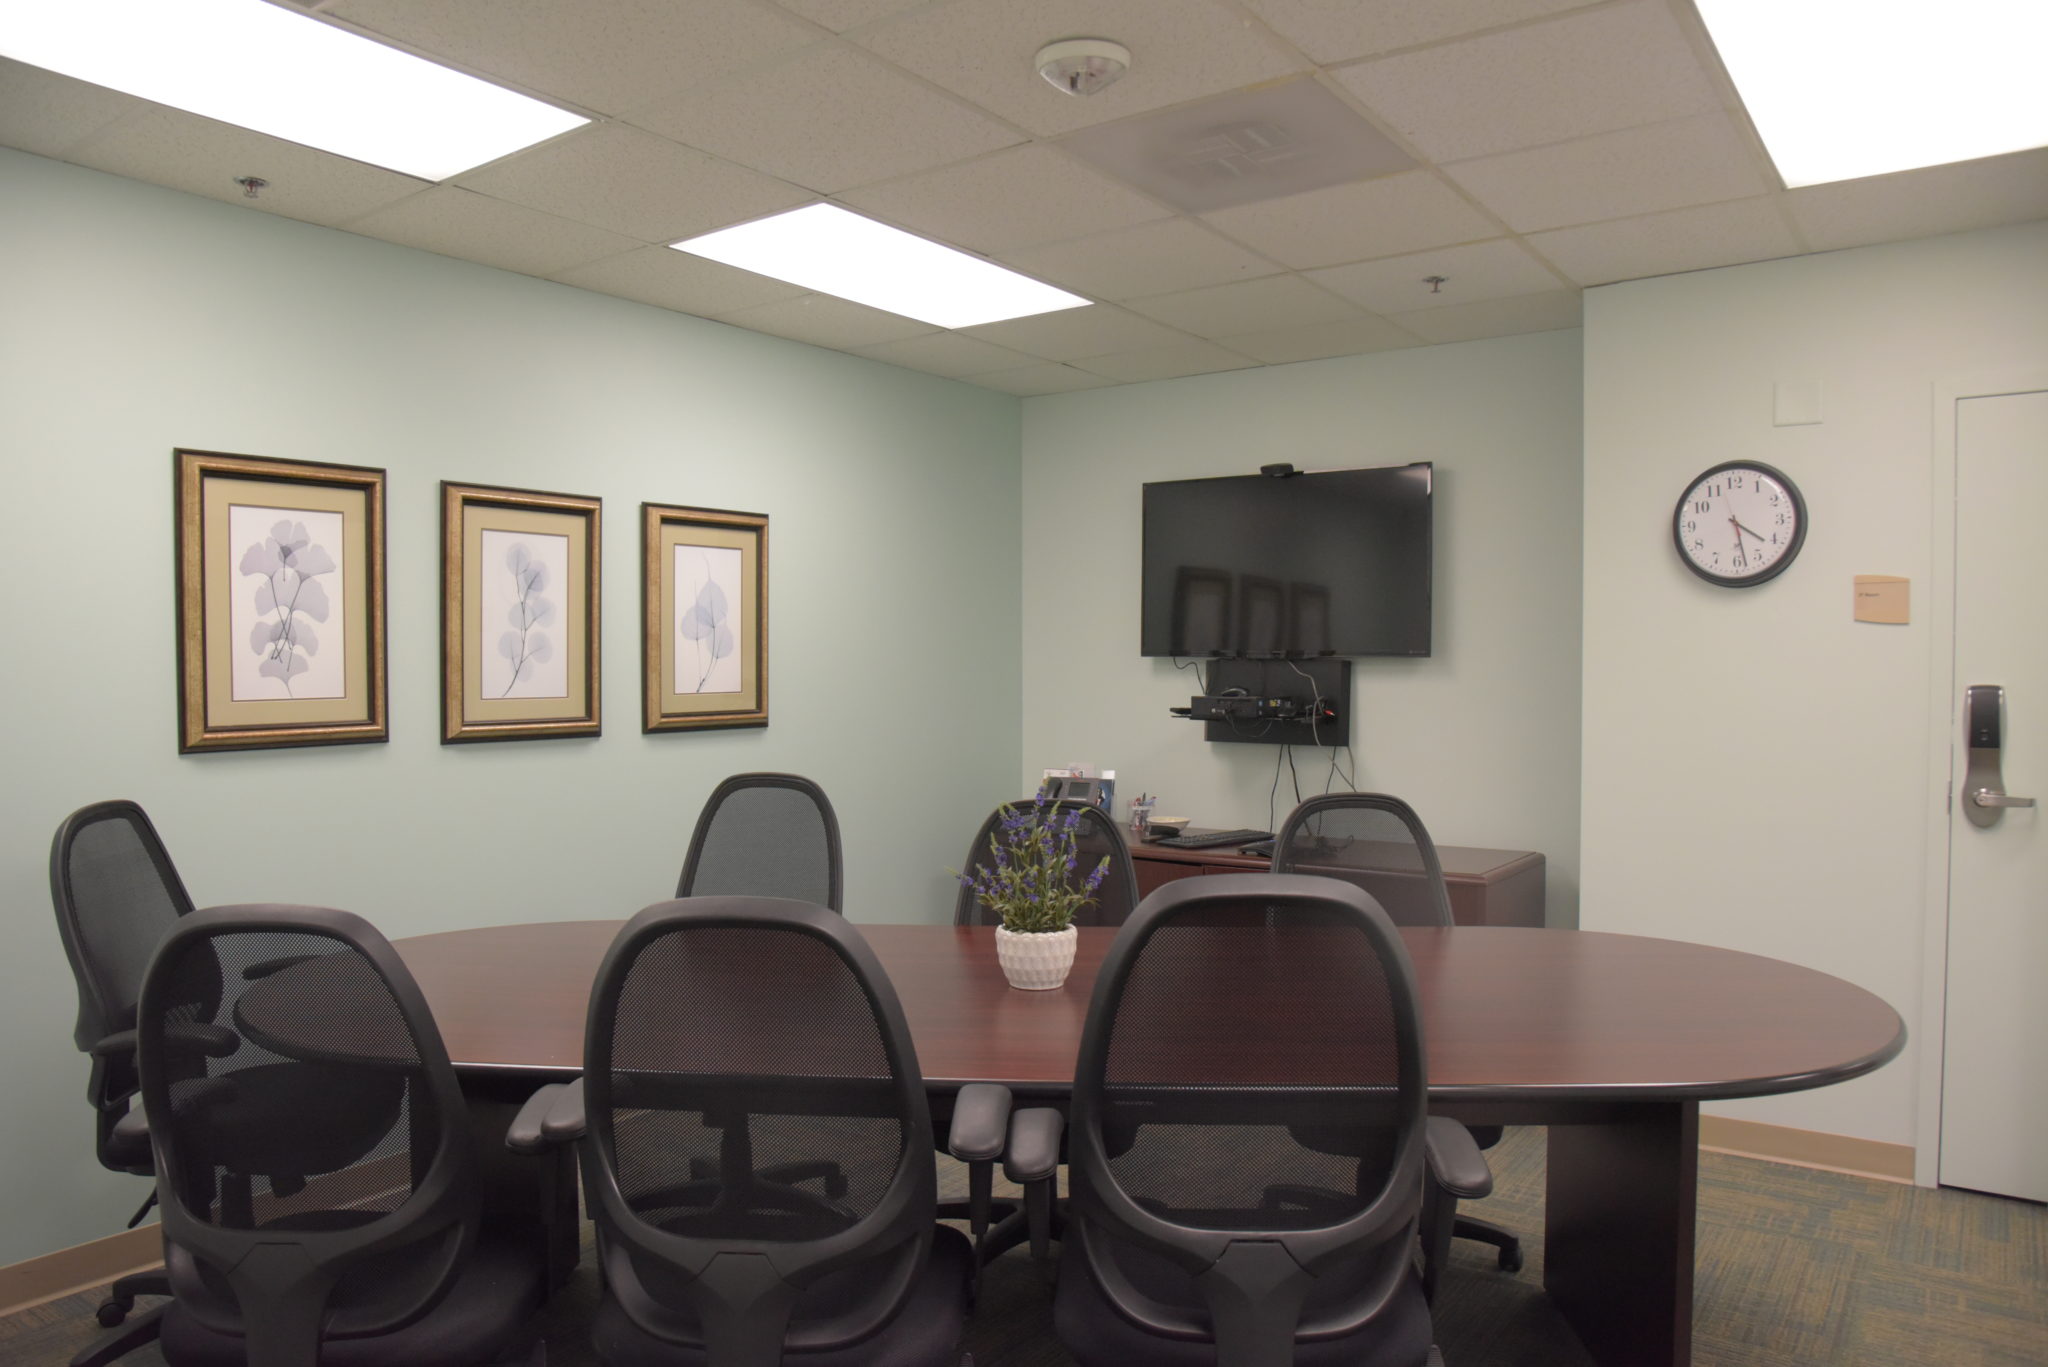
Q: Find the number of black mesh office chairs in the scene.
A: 7